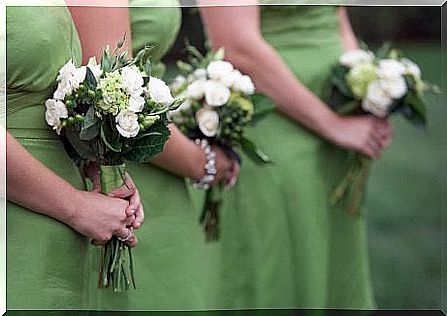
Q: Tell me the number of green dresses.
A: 3